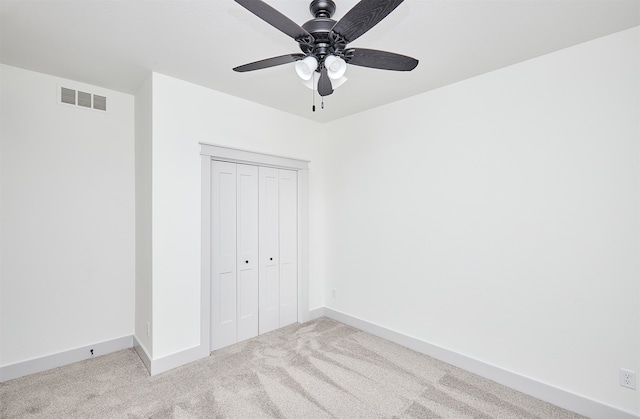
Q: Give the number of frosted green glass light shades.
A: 0